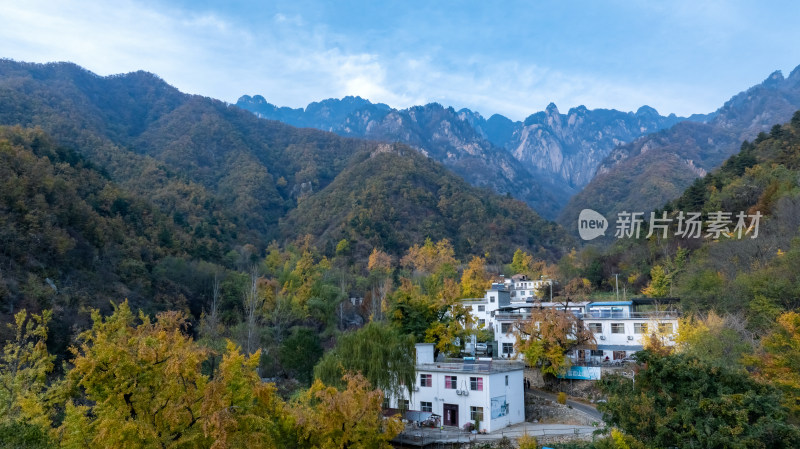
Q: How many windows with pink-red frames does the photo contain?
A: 3